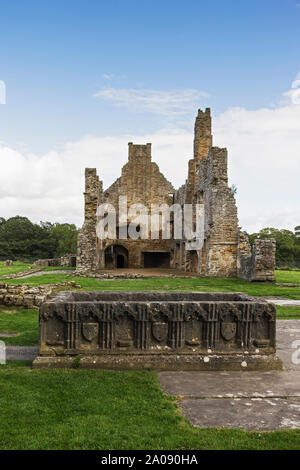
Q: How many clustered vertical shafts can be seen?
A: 6